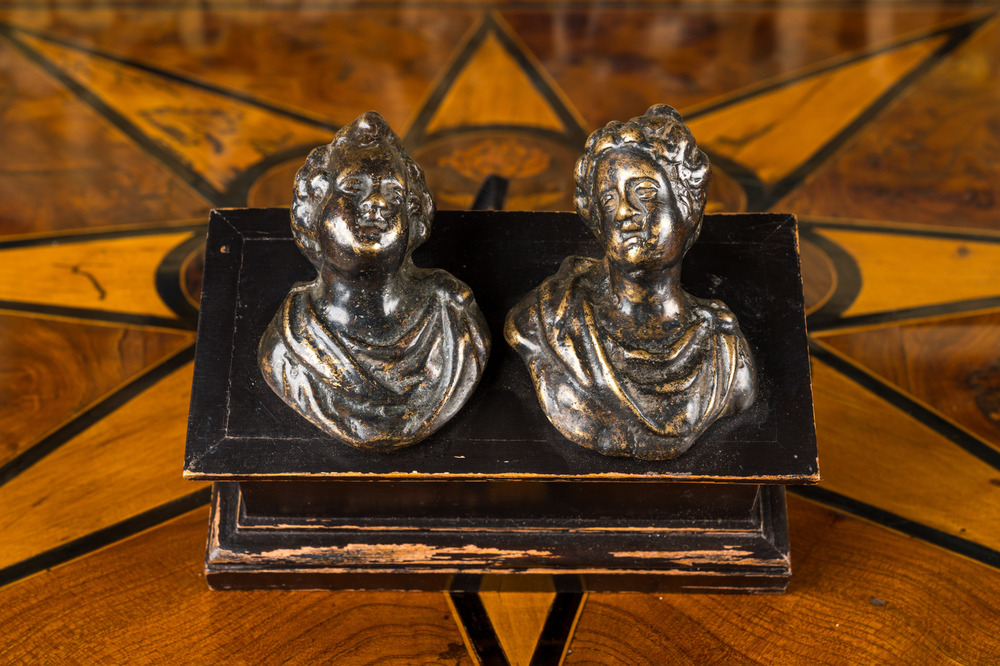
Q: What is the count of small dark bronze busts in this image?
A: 2